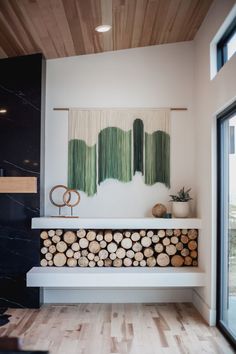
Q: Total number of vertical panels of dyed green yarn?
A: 4